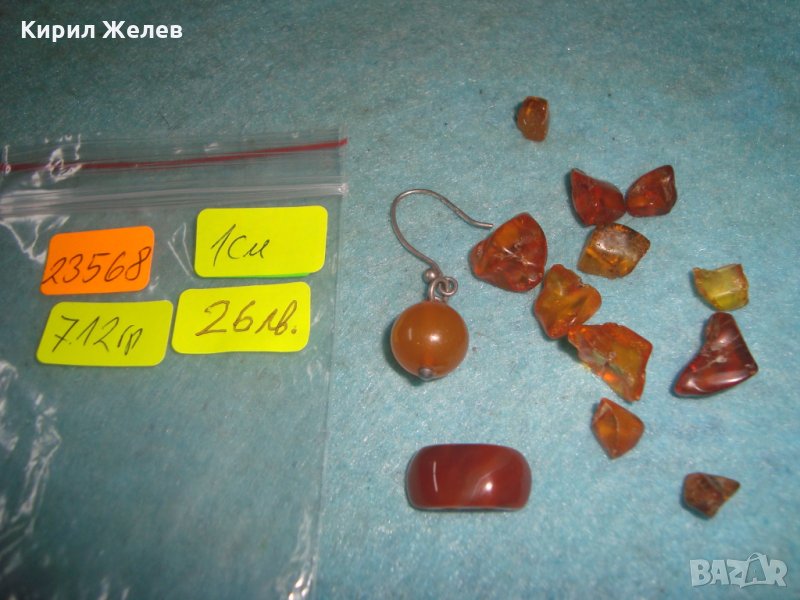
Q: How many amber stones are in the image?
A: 11